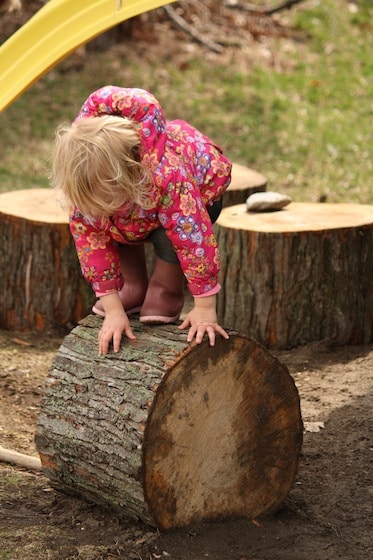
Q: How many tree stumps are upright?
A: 3